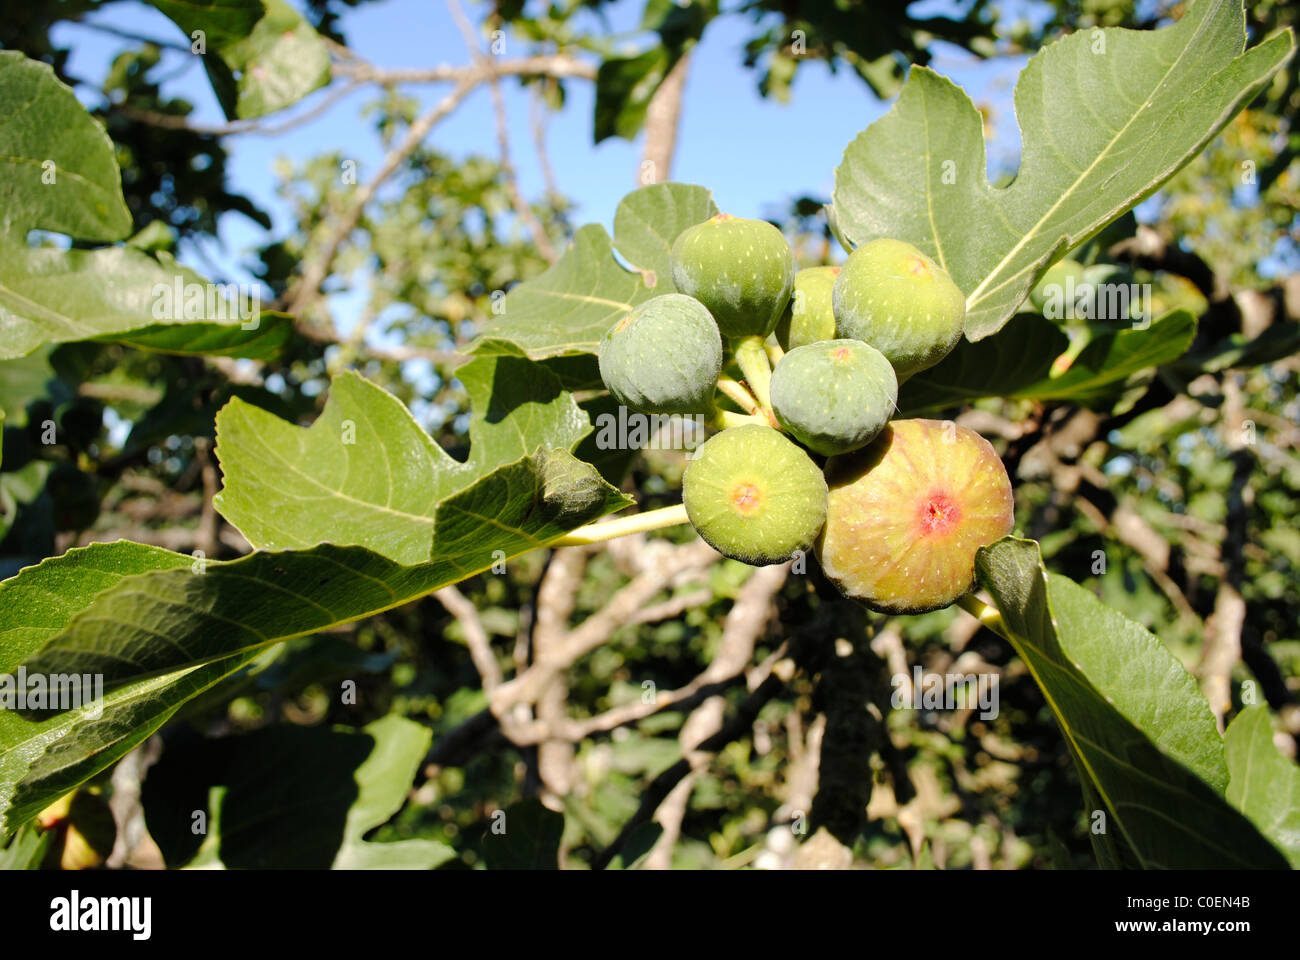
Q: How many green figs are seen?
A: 6